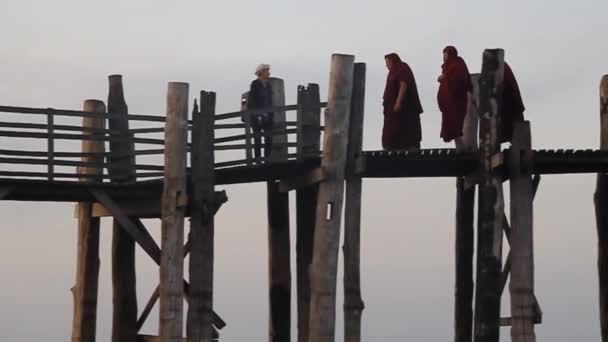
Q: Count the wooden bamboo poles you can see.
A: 12